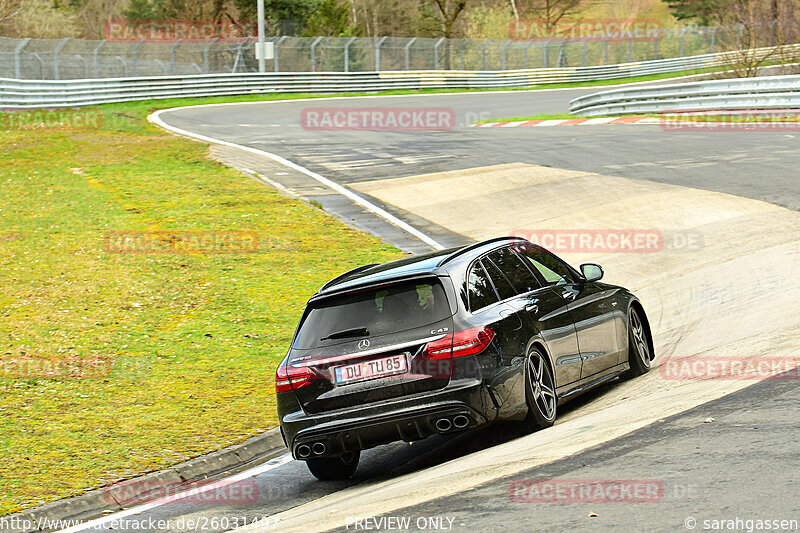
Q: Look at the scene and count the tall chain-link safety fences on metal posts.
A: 1